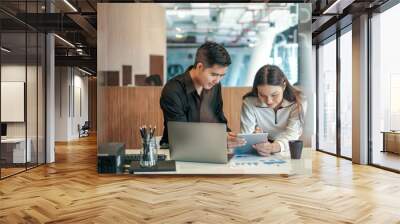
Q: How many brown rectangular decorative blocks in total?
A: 4